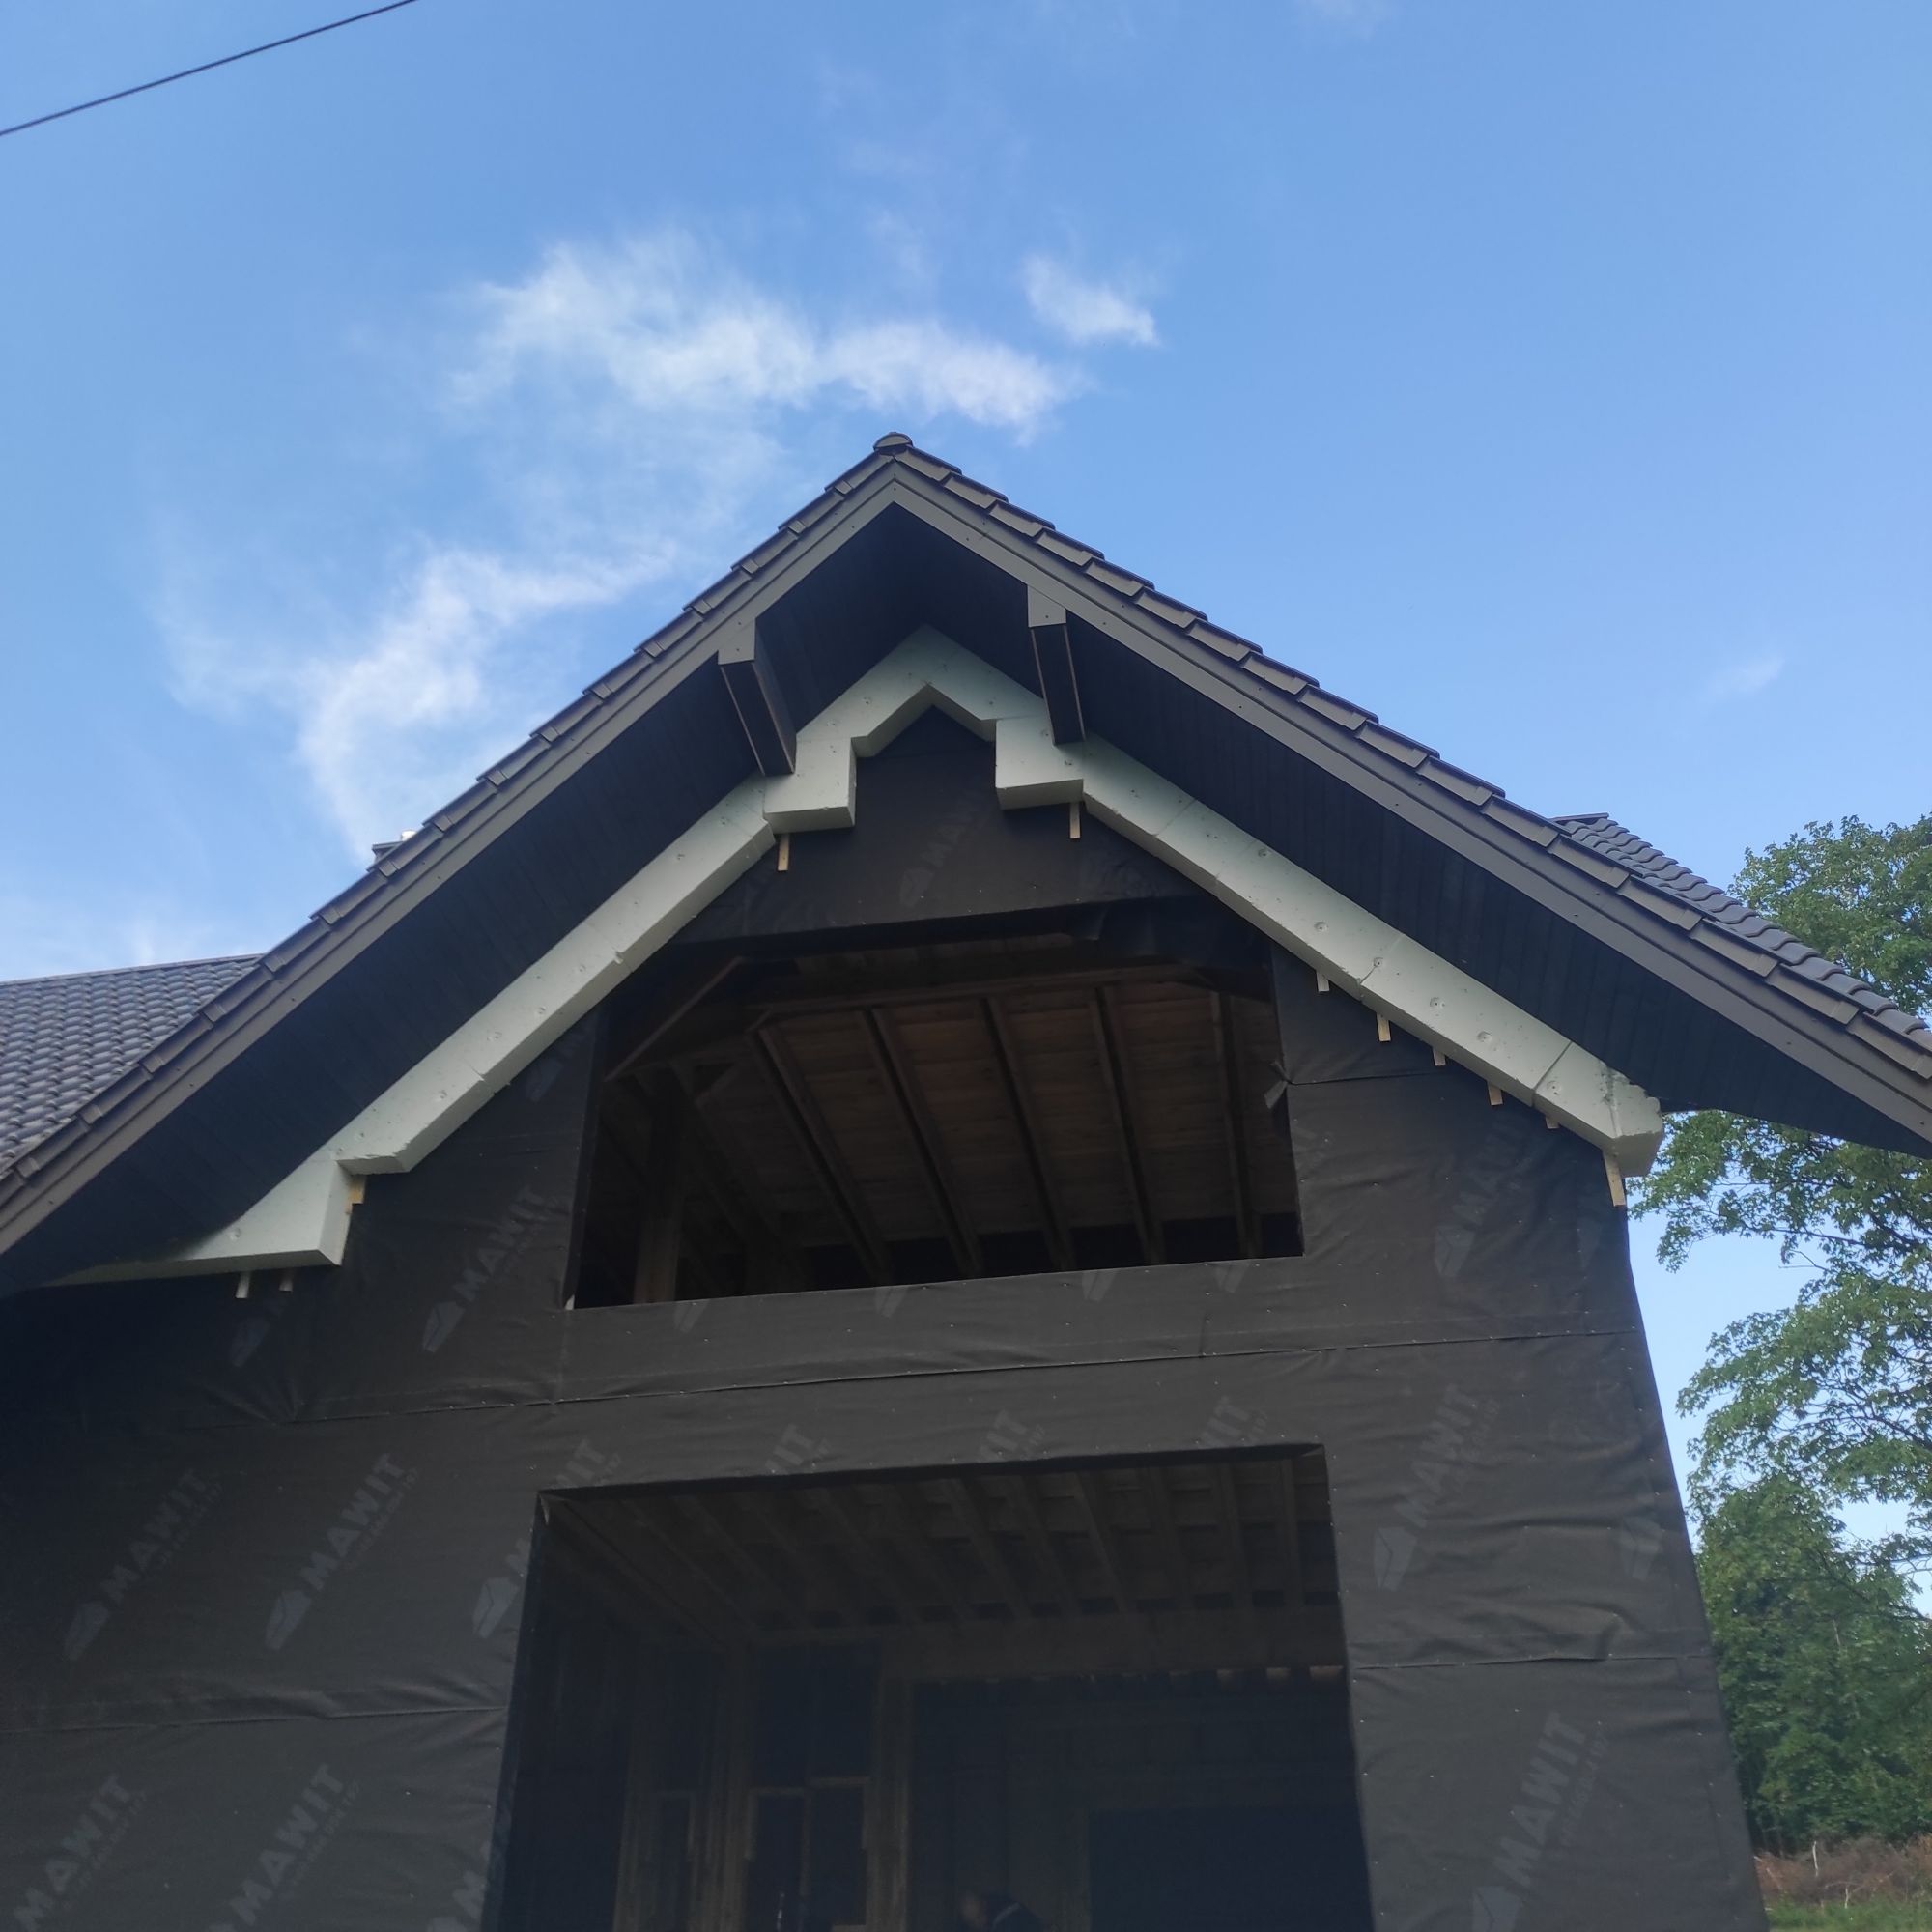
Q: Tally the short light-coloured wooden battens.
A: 11